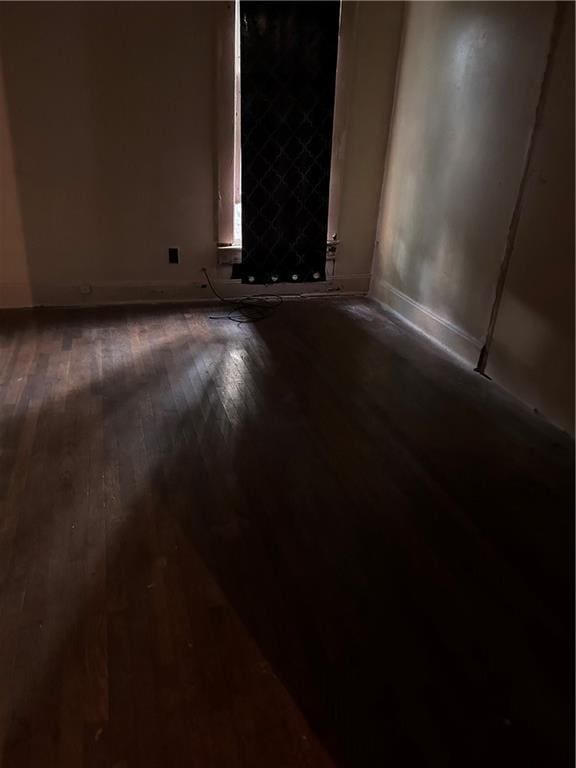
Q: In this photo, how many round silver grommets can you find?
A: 4